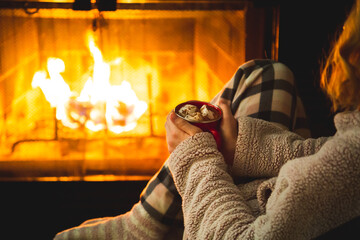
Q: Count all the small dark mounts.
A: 2